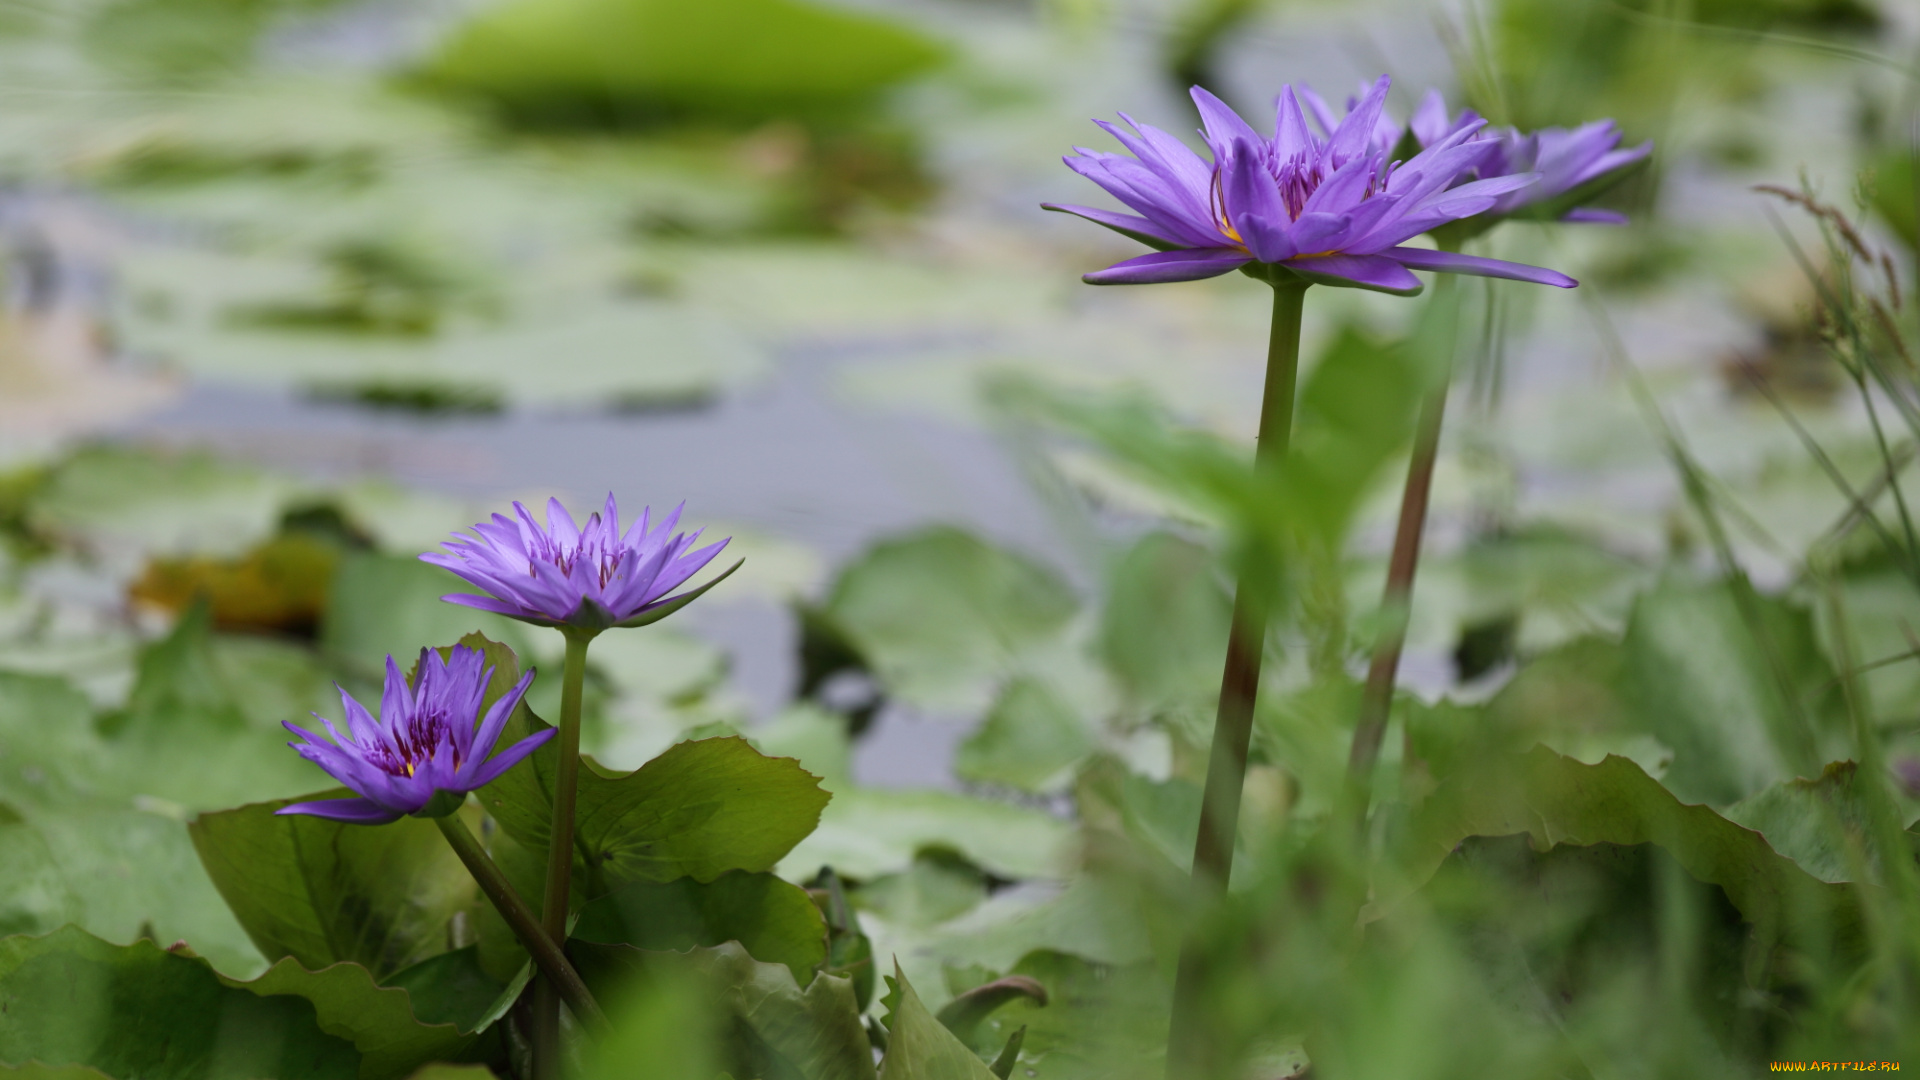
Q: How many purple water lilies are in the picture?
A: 4